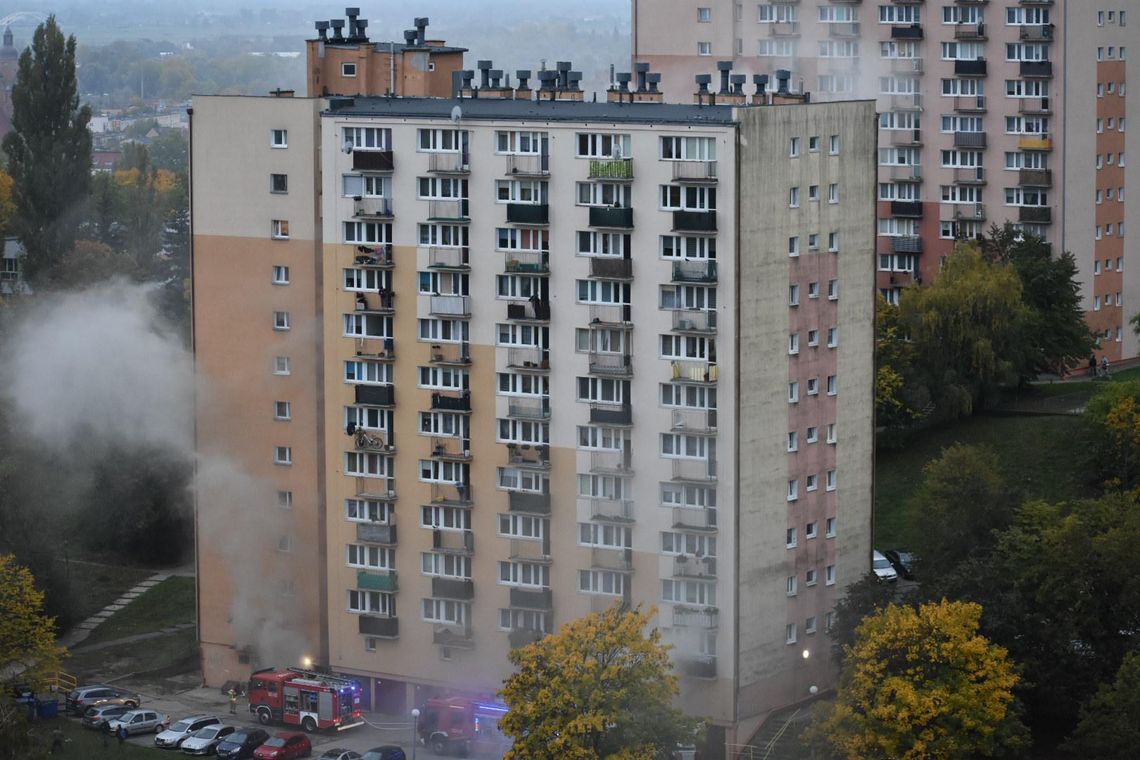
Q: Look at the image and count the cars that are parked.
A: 11